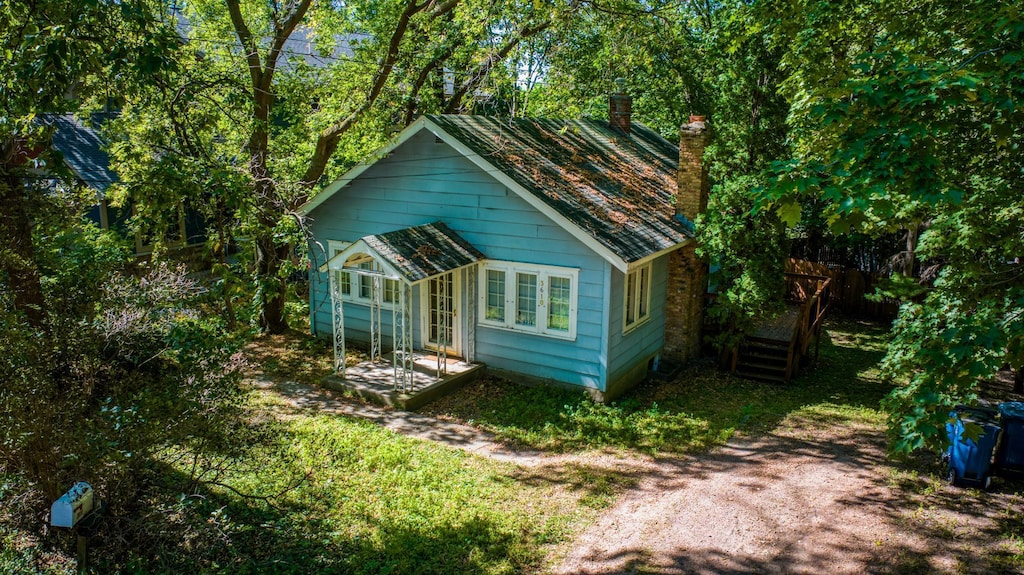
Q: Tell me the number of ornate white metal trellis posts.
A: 5